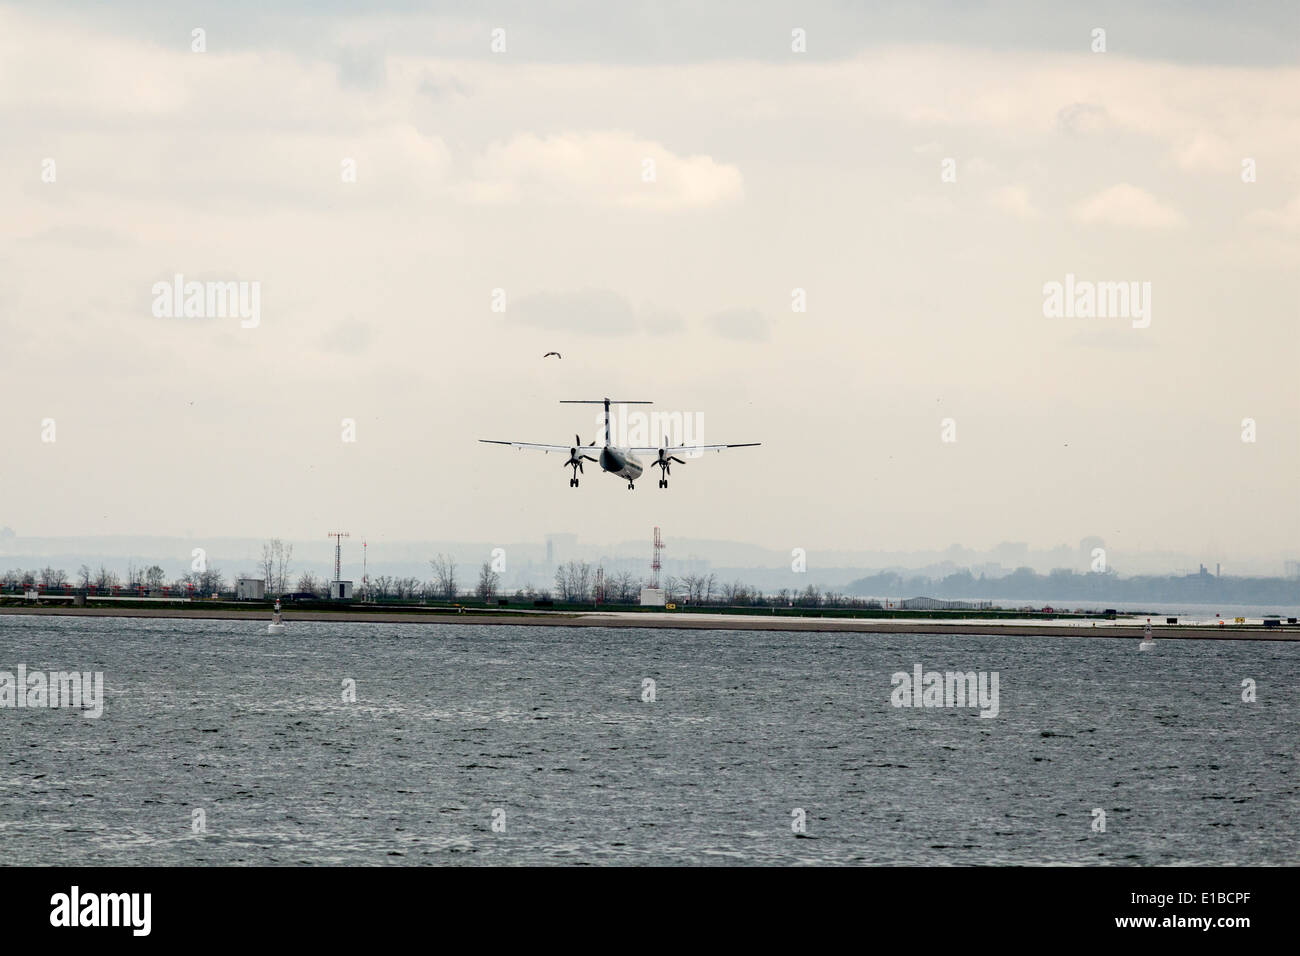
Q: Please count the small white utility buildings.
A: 3